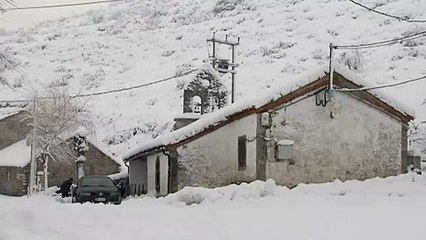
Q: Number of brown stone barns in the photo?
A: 2